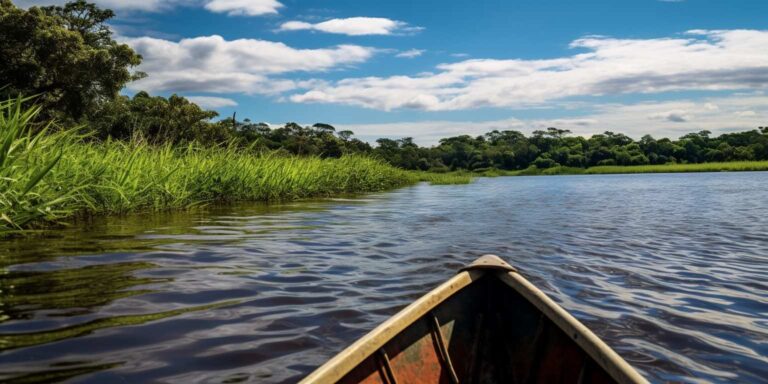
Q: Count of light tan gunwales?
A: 2